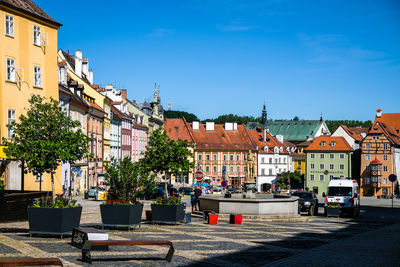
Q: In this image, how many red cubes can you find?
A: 2